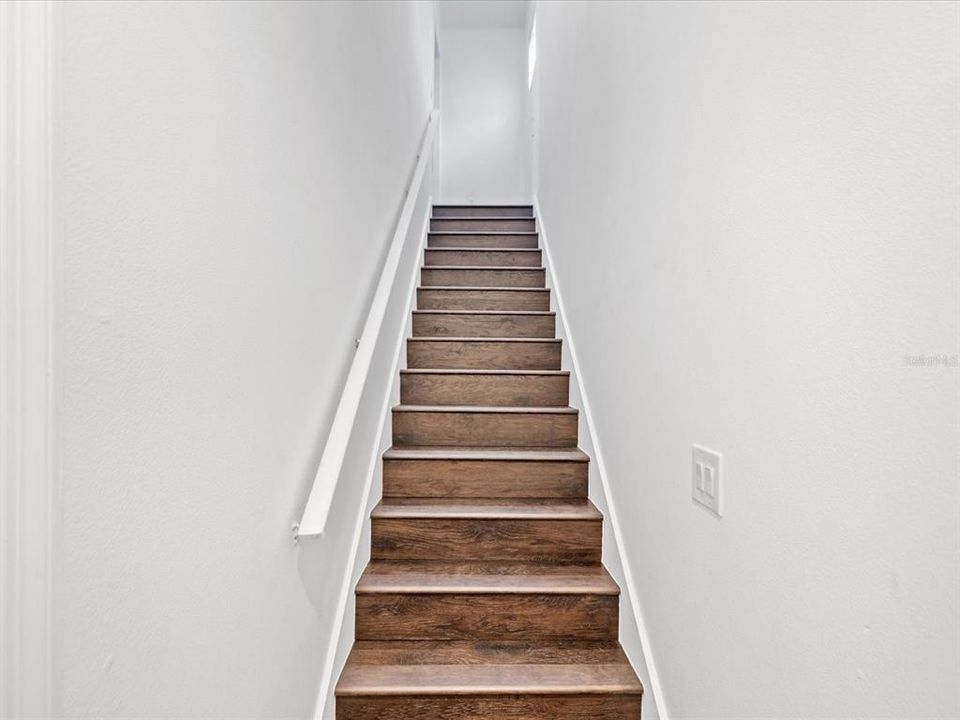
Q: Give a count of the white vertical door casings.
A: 1